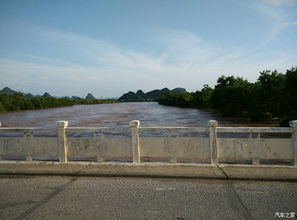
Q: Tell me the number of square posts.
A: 4